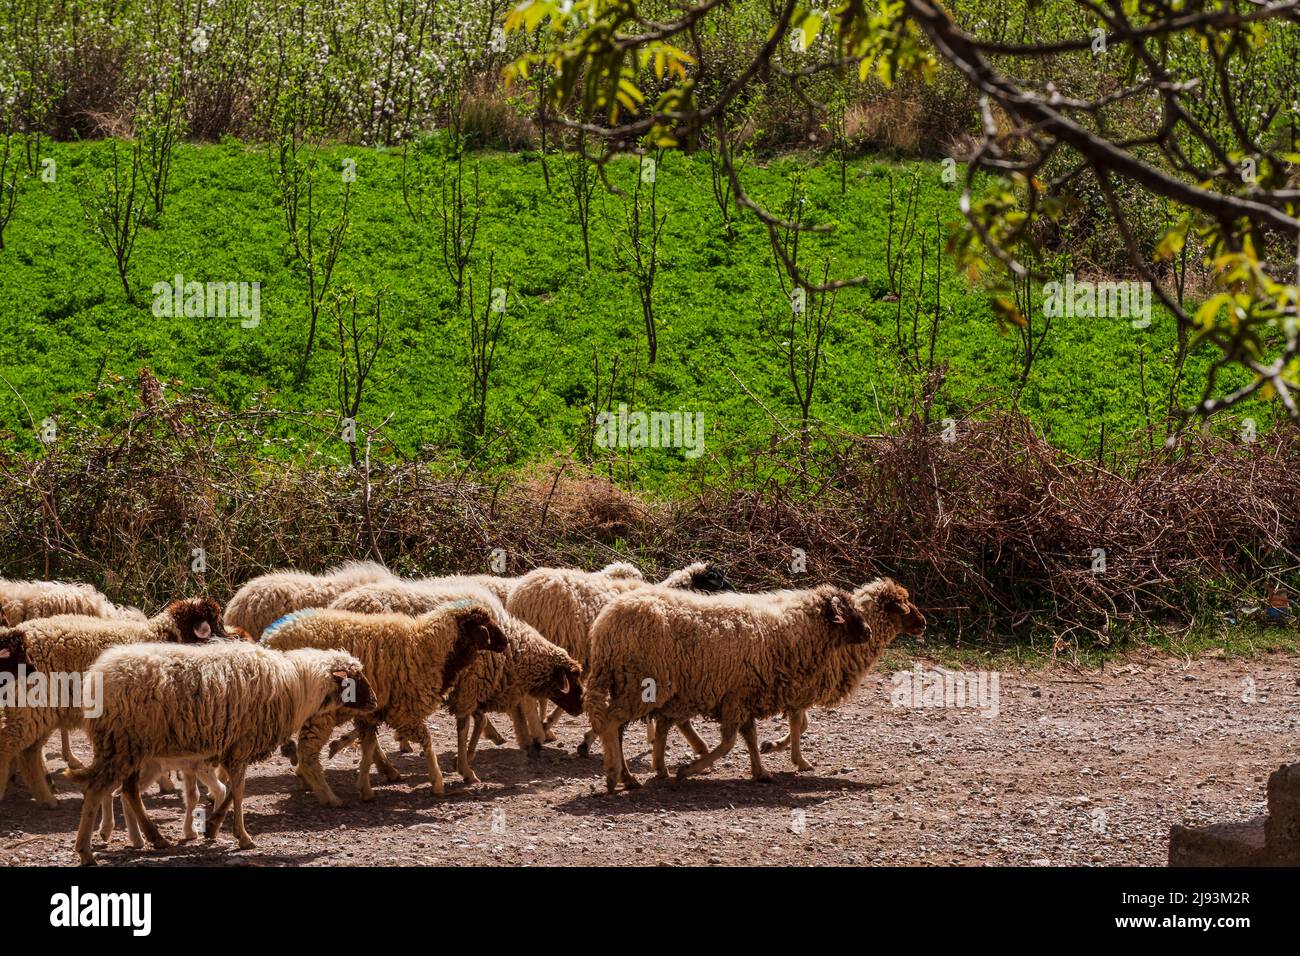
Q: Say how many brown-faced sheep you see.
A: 7